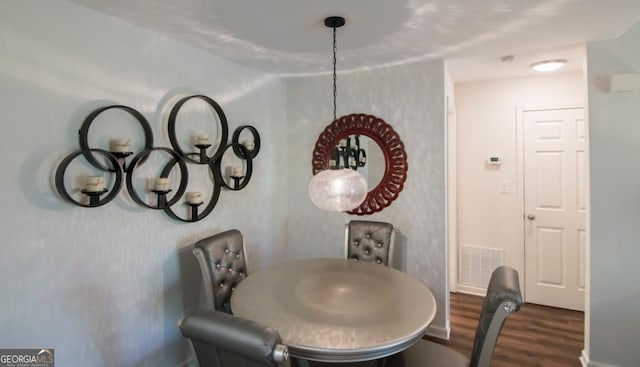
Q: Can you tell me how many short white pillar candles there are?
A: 7